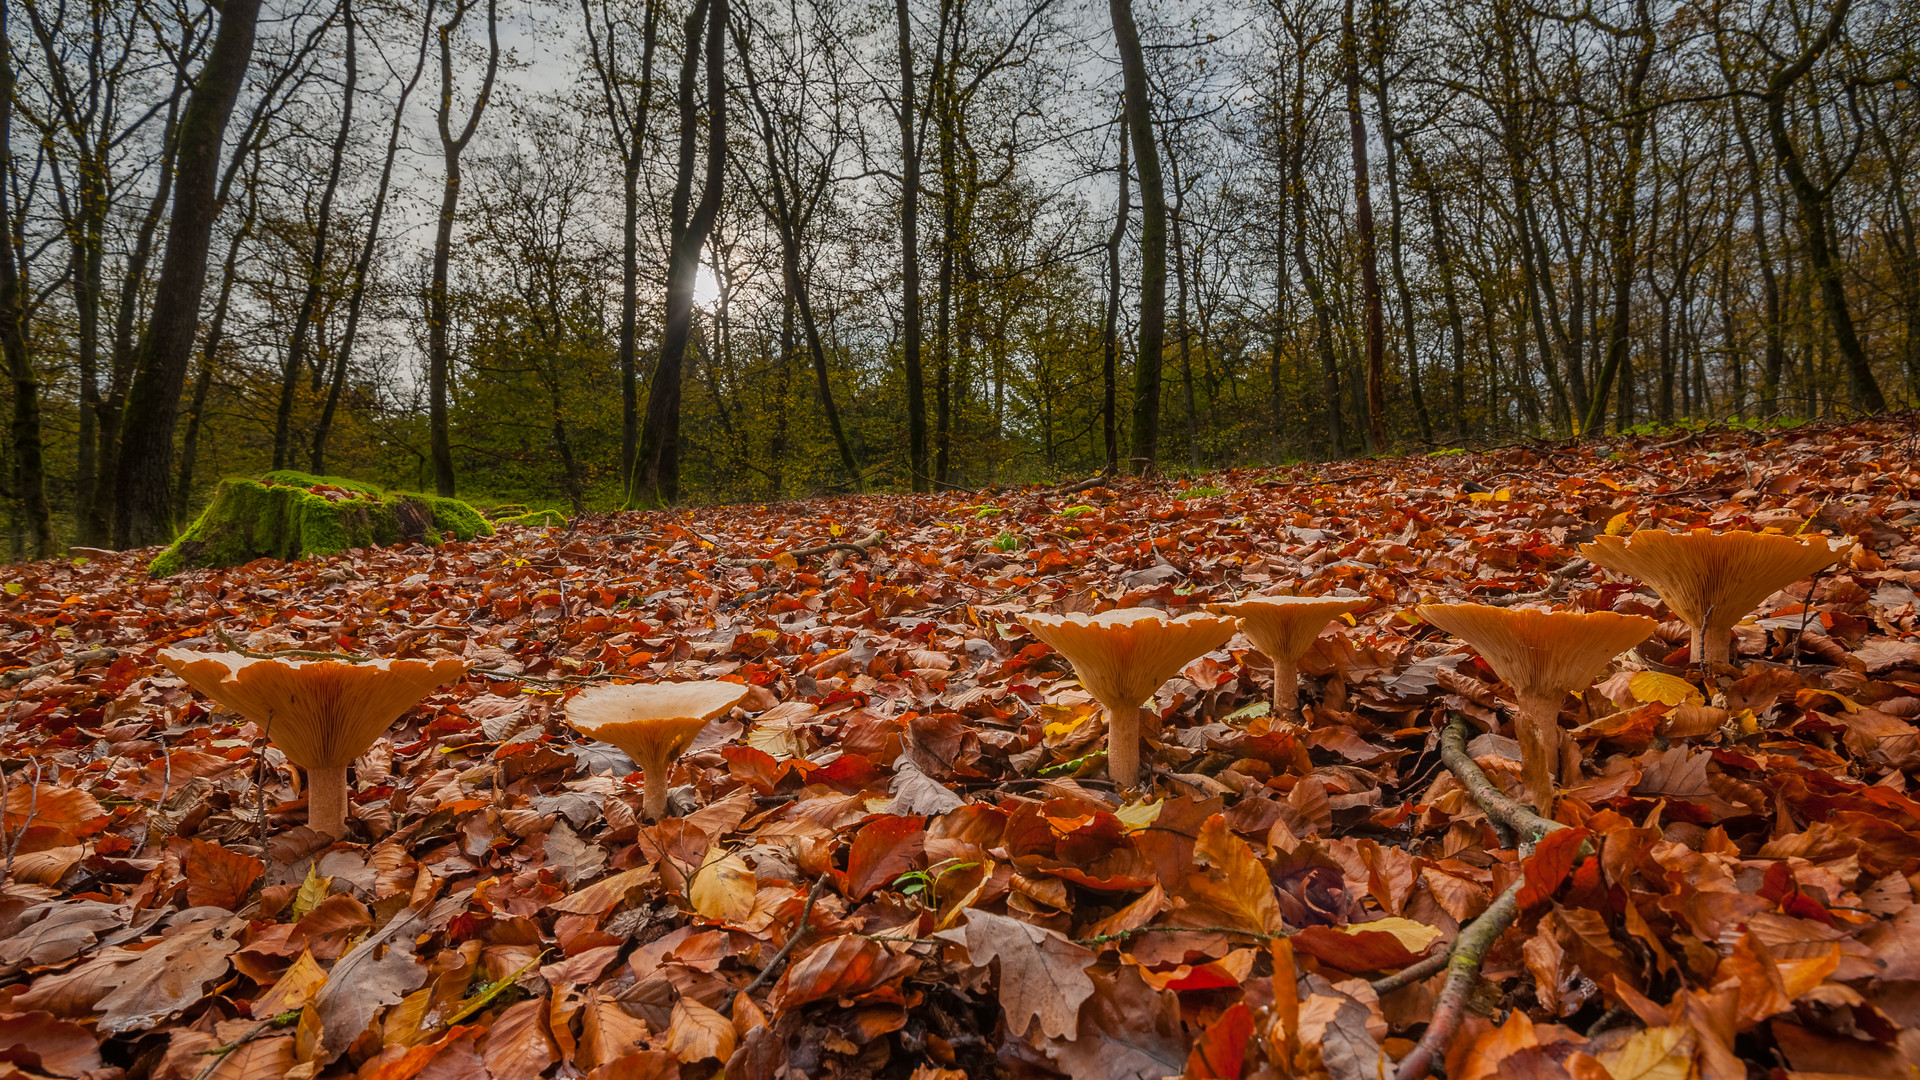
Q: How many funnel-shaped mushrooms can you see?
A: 6